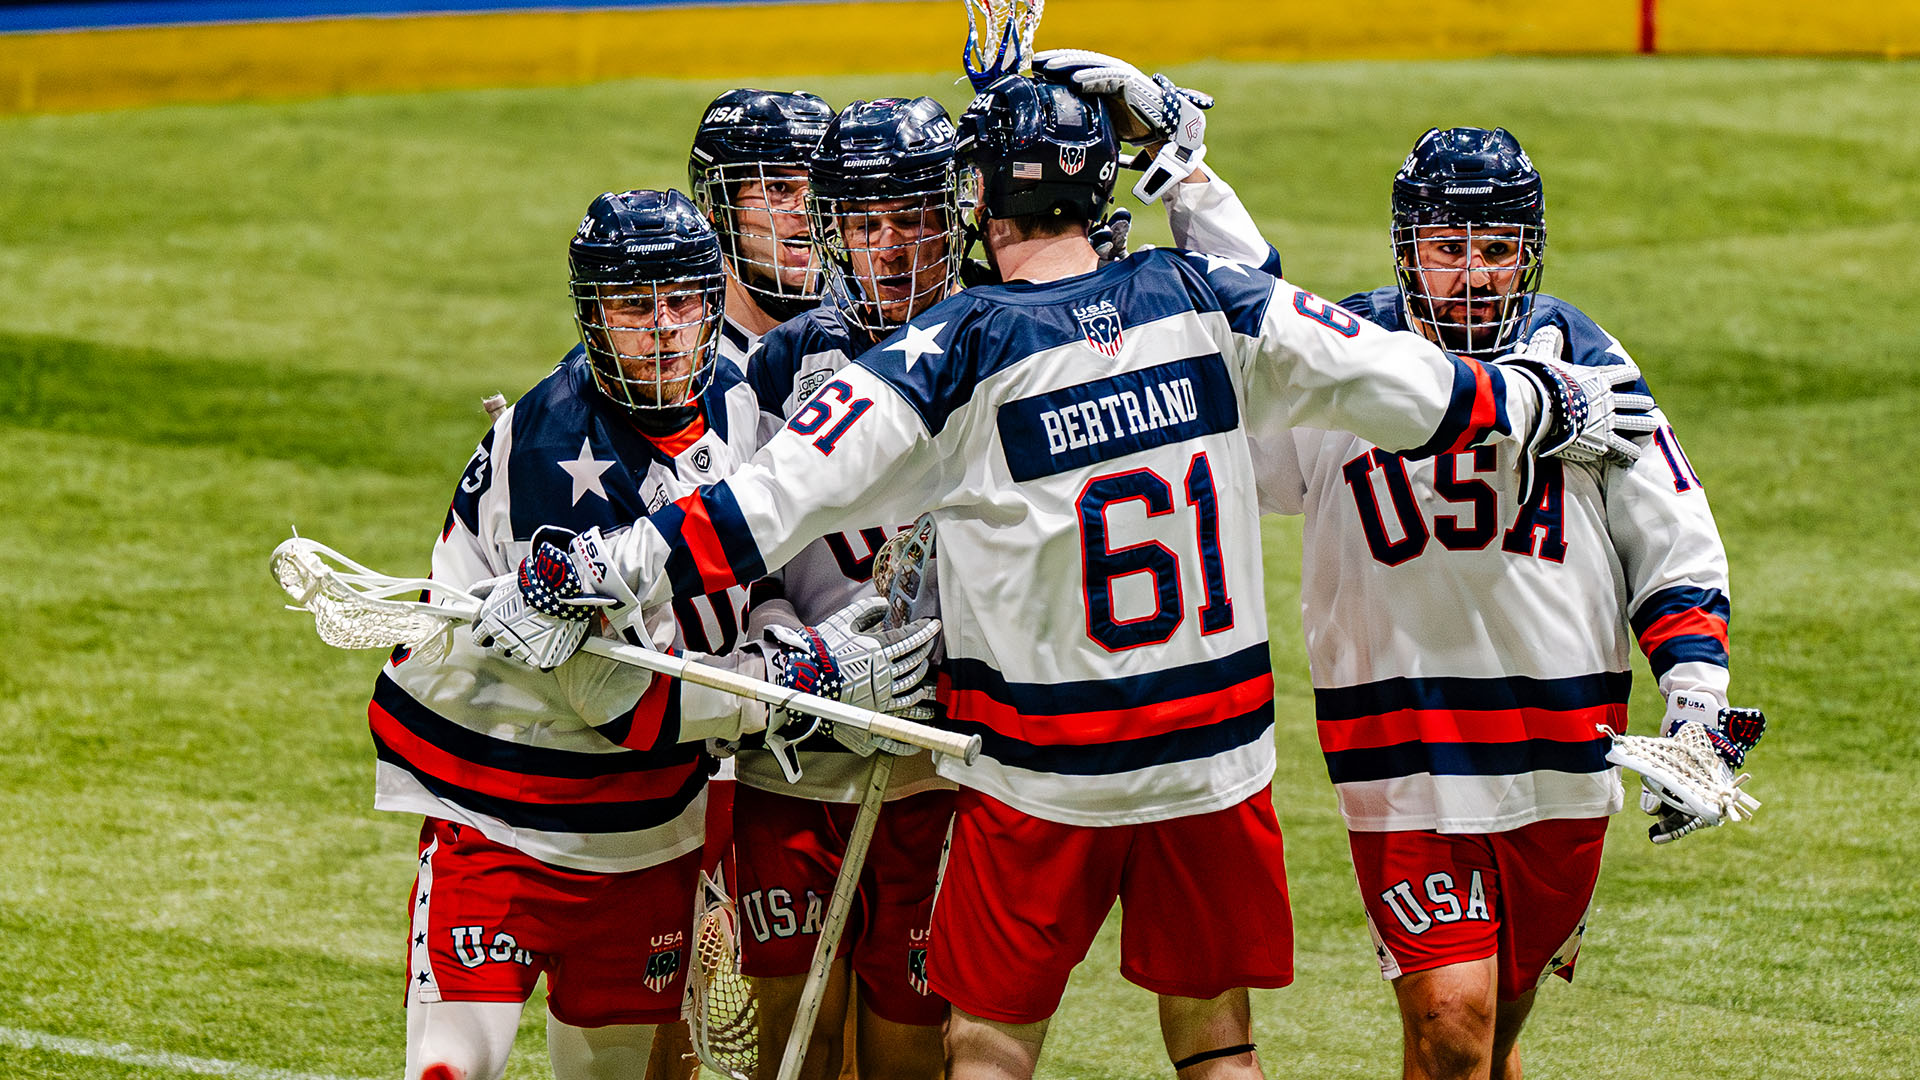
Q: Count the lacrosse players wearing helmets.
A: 5